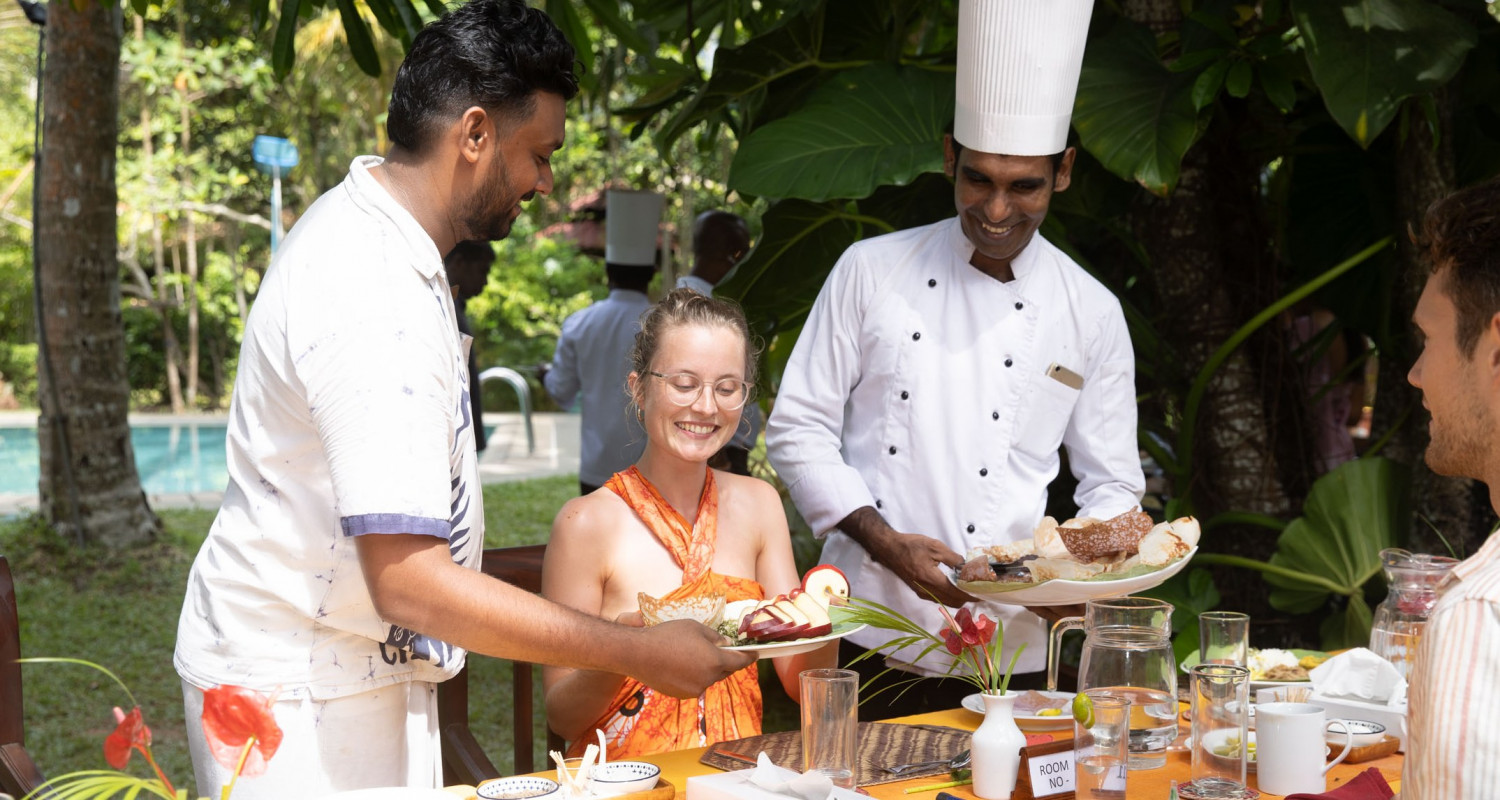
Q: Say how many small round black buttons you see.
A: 10